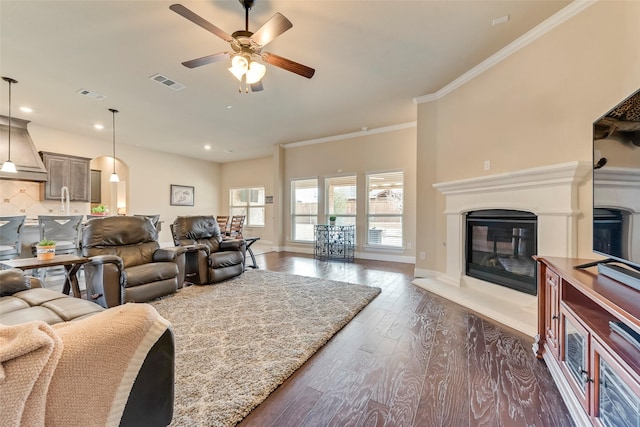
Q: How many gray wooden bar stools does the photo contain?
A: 4